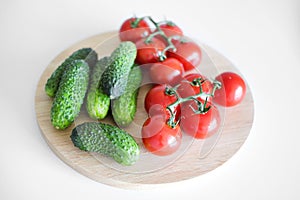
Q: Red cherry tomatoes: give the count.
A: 10